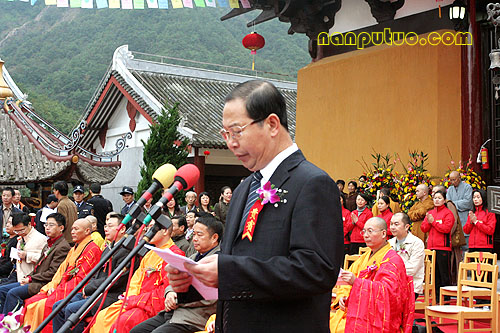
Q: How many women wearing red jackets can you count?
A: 5